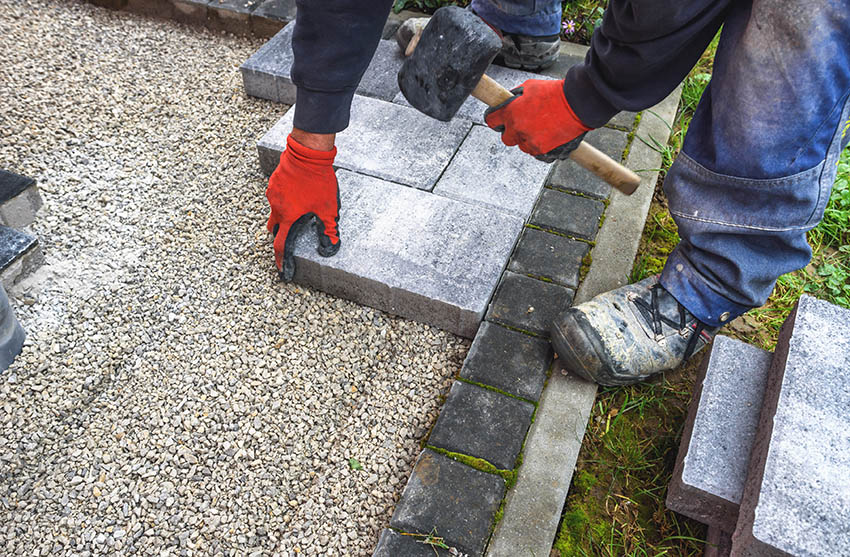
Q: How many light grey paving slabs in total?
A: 7